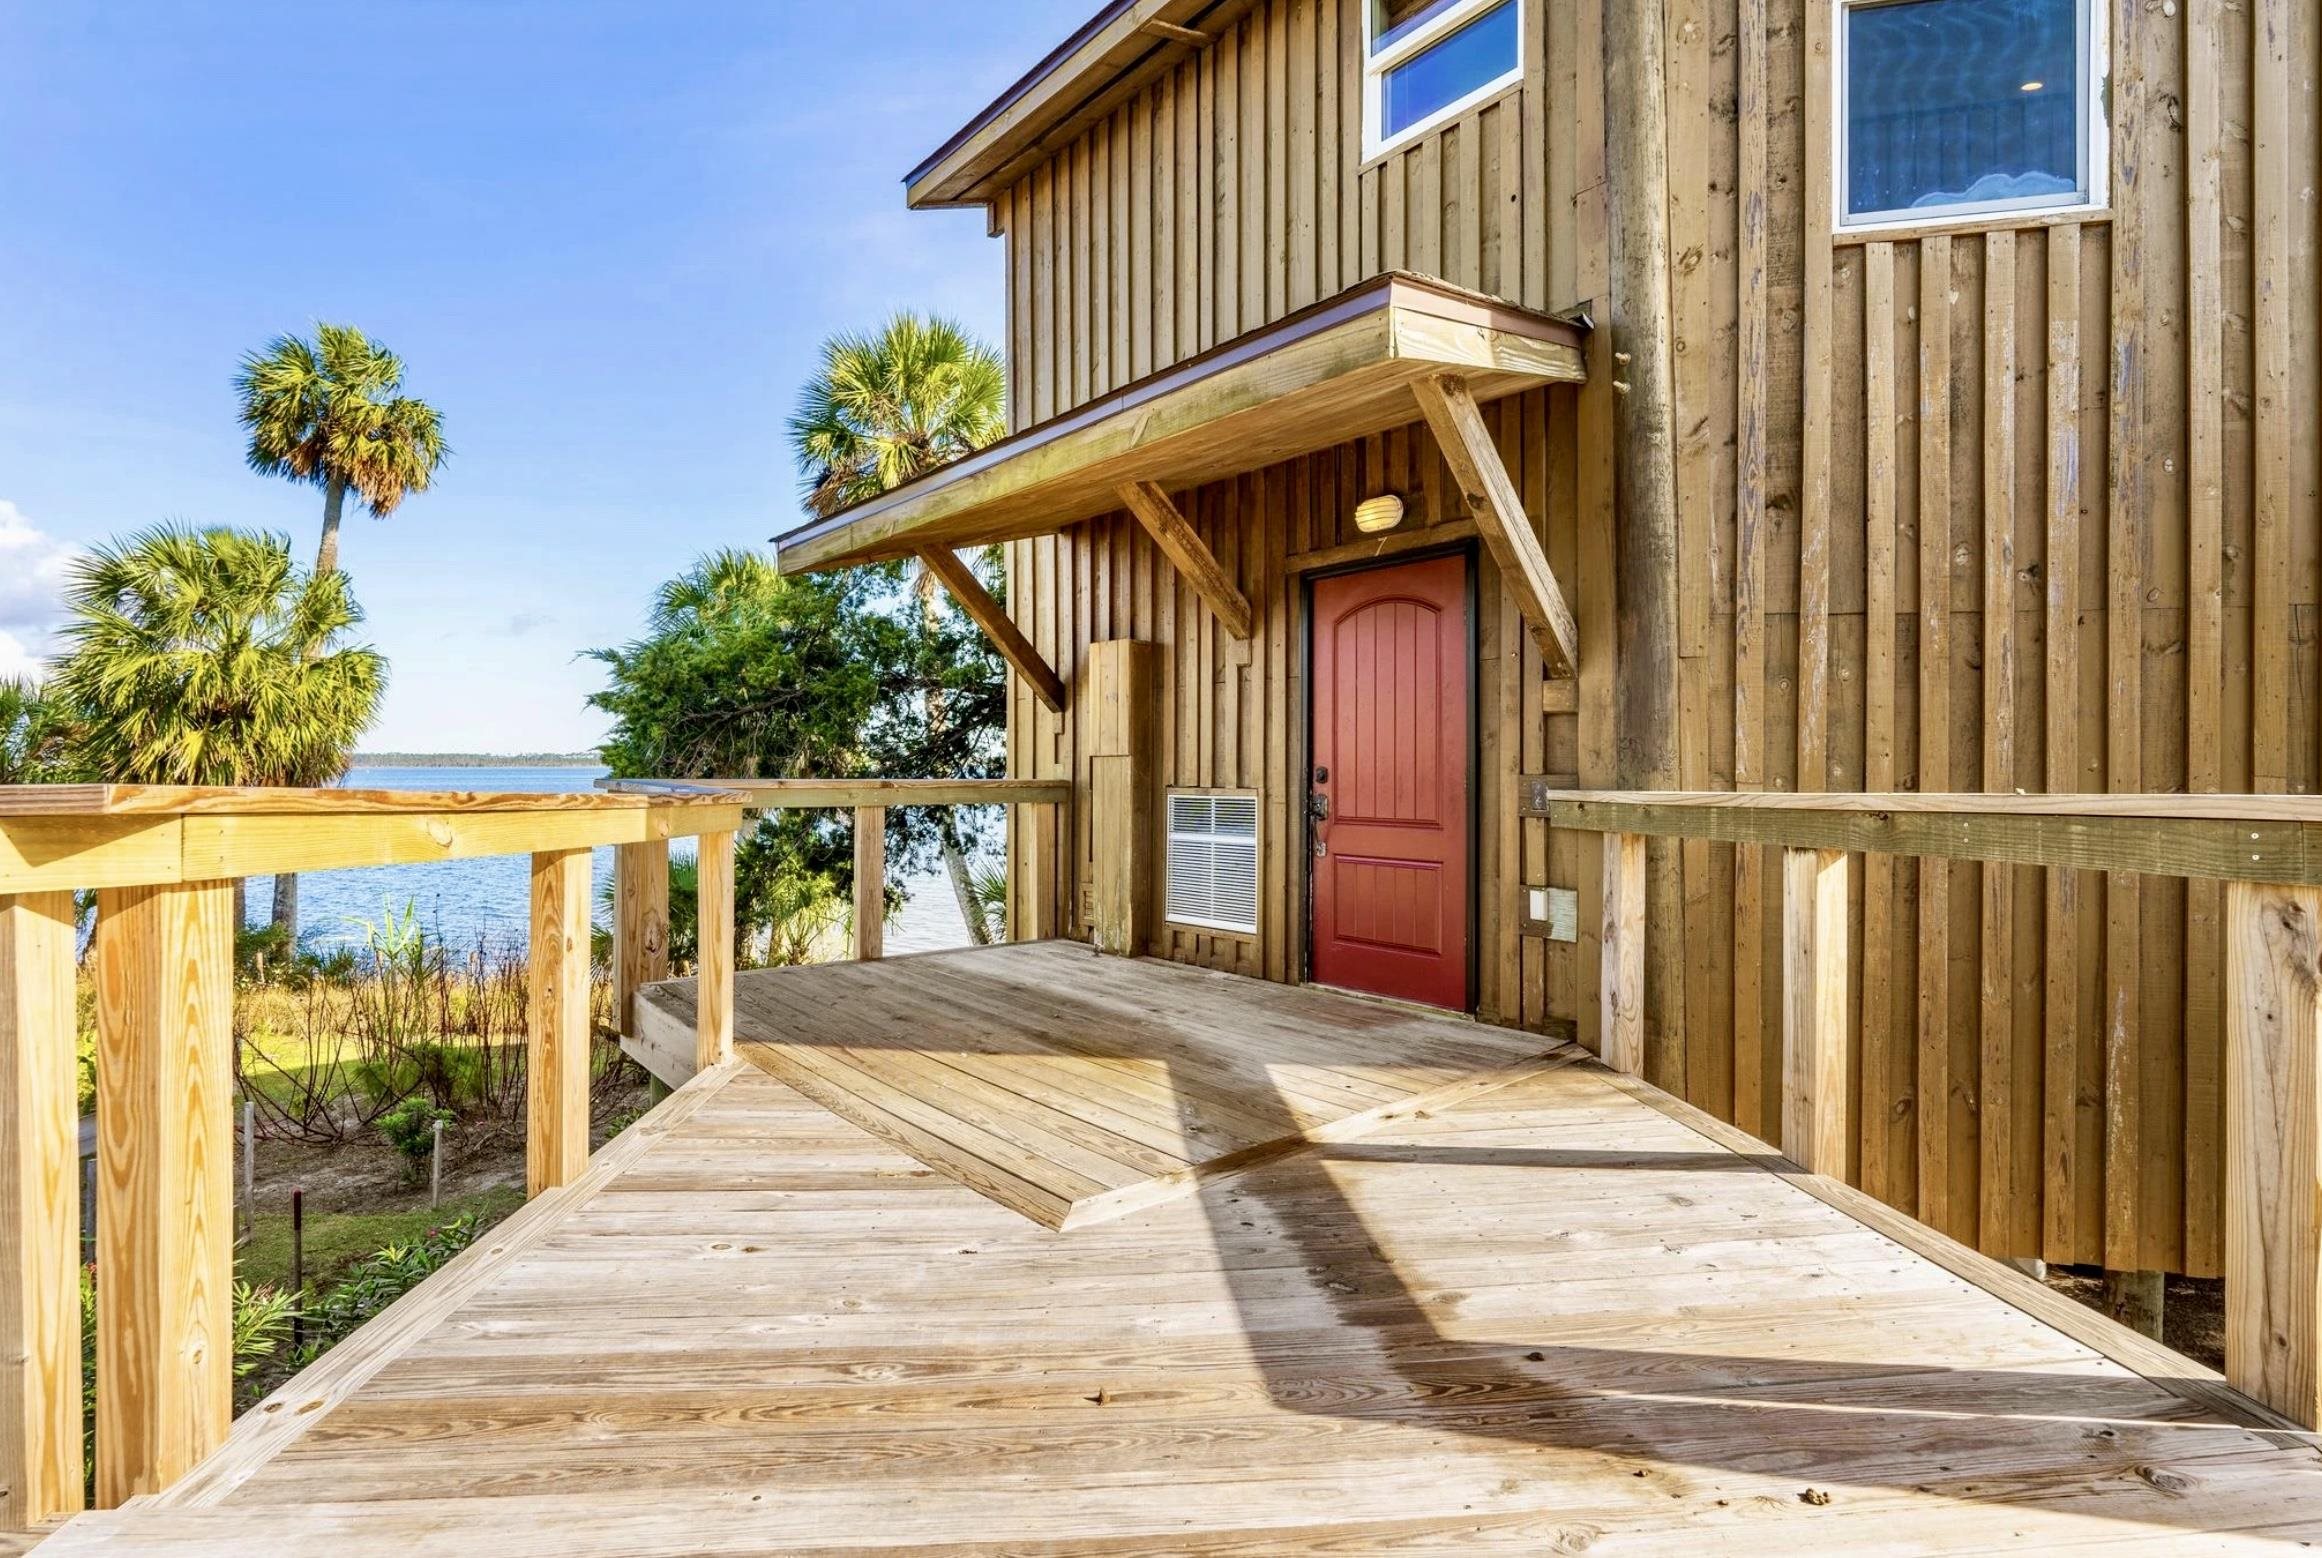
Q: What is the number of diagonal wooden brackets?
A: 3